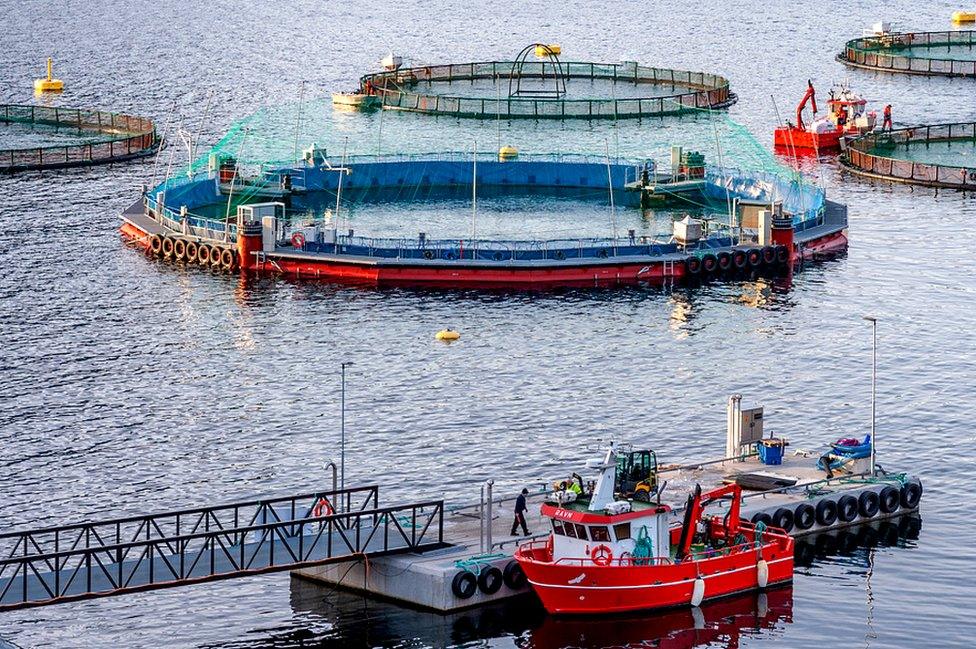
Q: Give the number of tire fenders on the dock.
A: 11